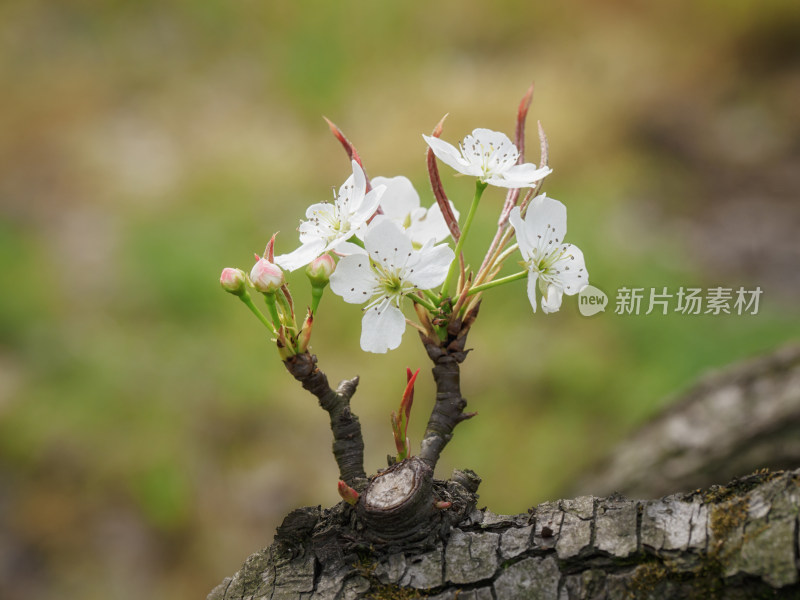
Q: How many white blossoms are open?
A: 5